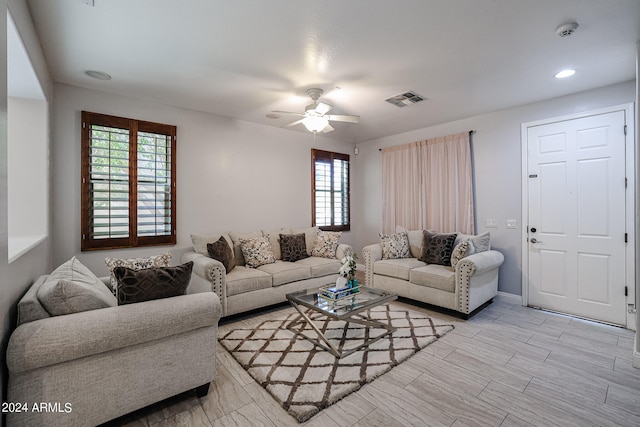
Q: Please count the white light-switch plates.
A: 2